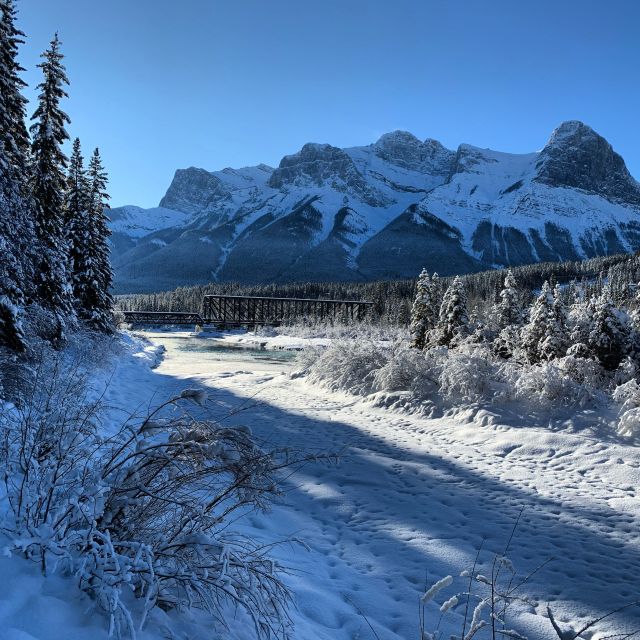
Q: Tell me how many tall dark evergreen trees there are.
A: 4